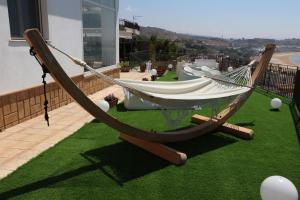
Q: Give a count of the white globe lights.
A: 6